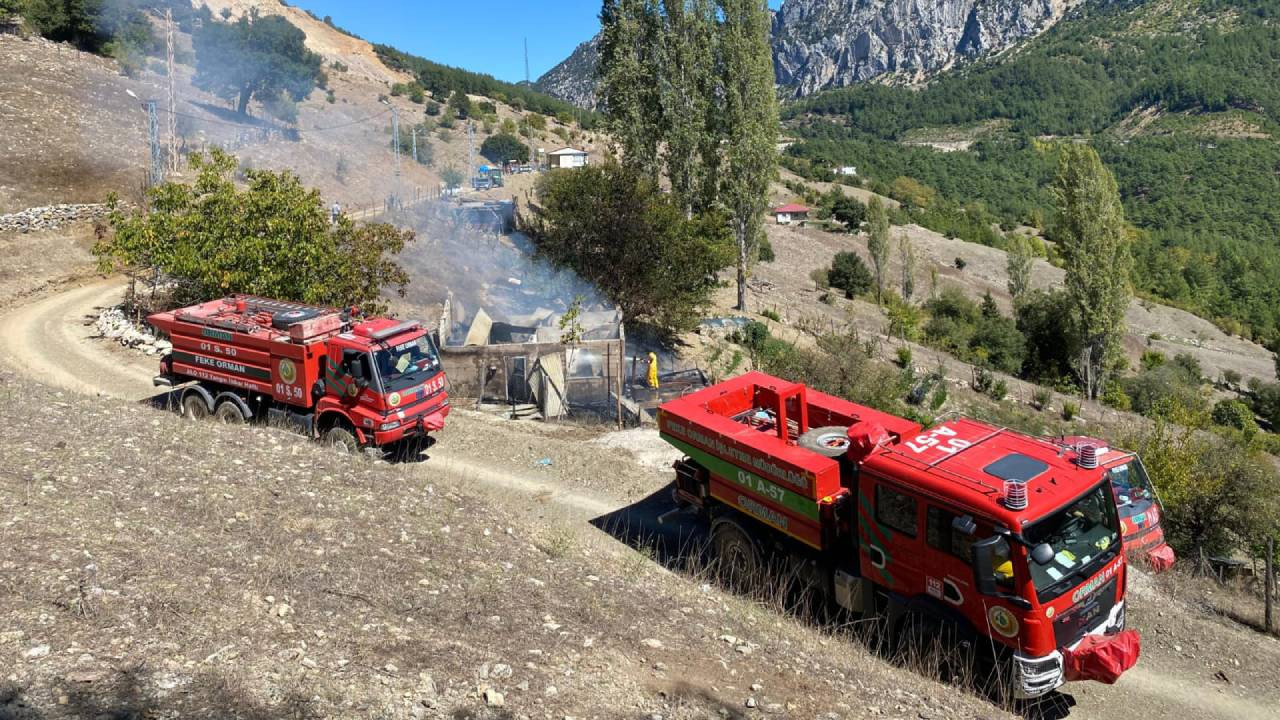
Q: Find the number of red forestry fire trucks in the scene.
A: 3